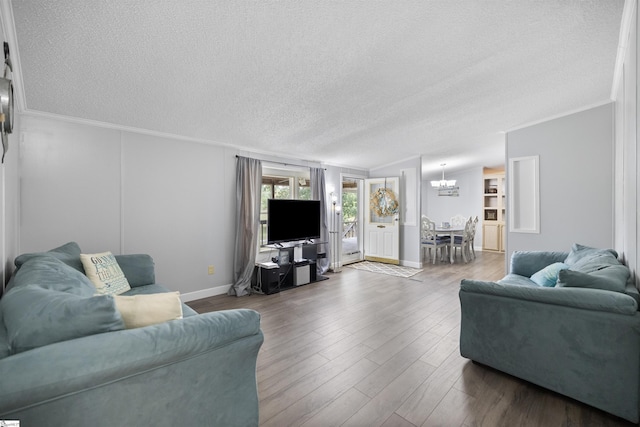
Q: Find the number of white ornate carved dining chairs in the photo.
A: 4